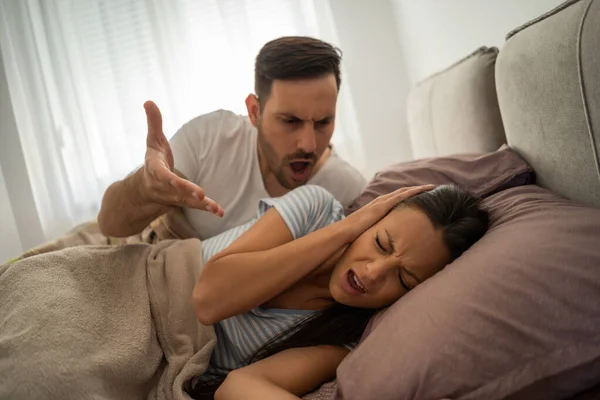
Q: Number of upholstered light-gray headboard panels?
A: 2